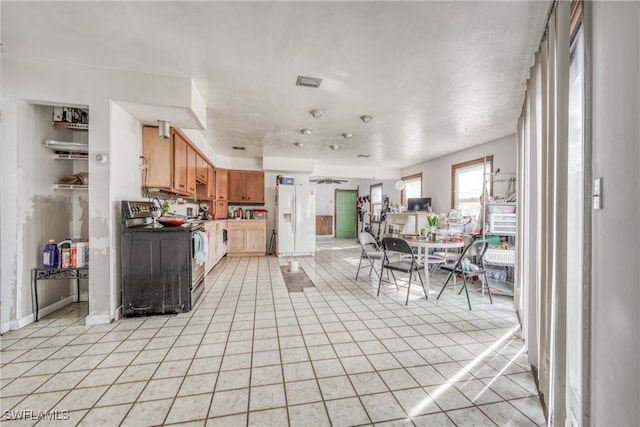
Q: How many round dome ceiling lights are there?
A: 6